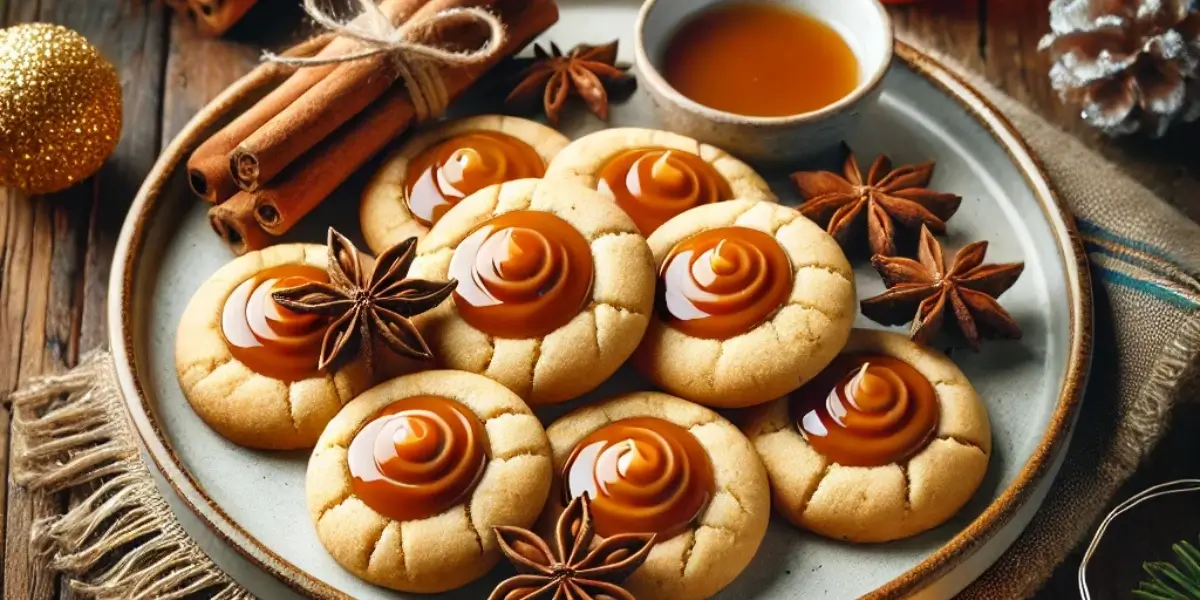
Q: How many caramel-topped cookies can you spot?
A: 8